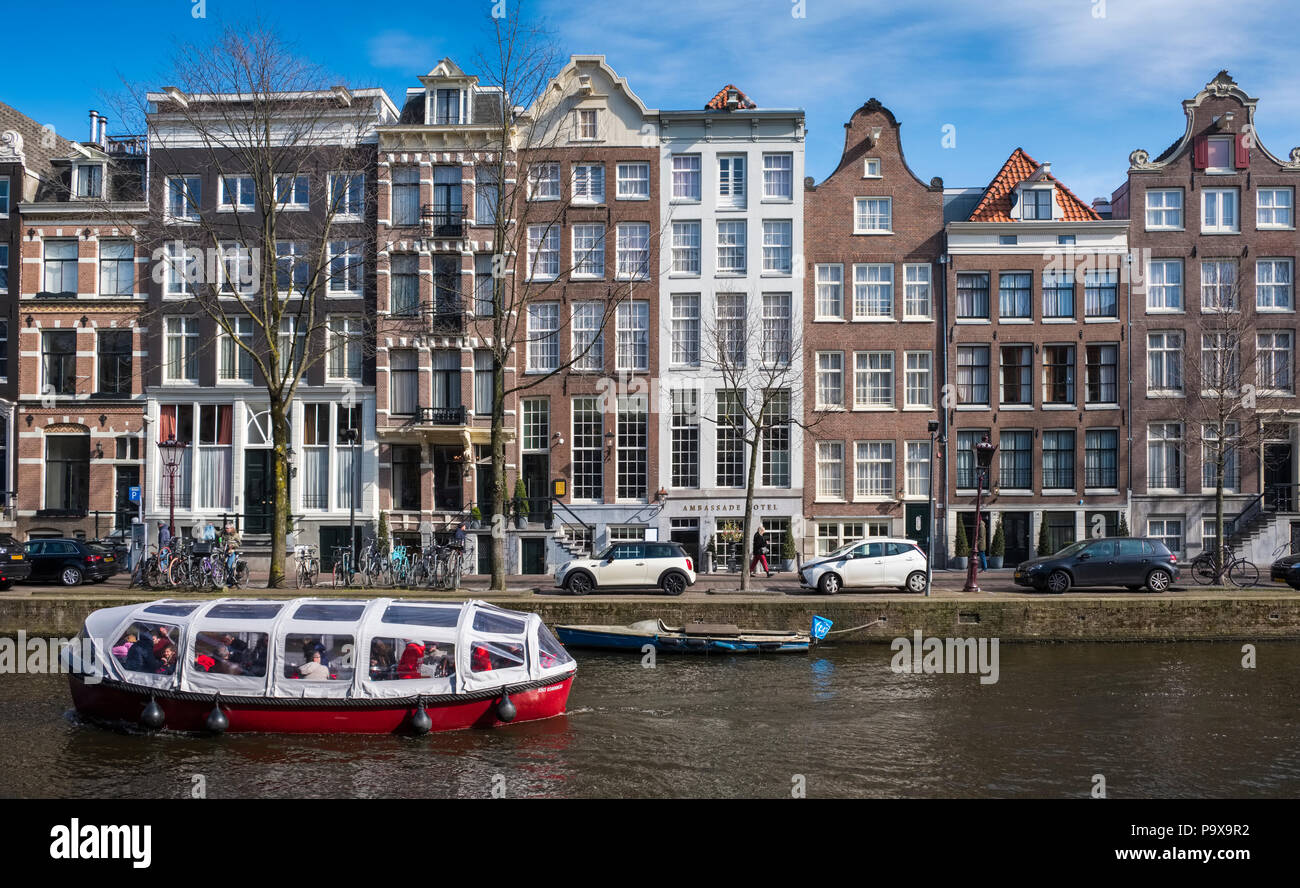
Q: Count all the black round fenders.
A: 4